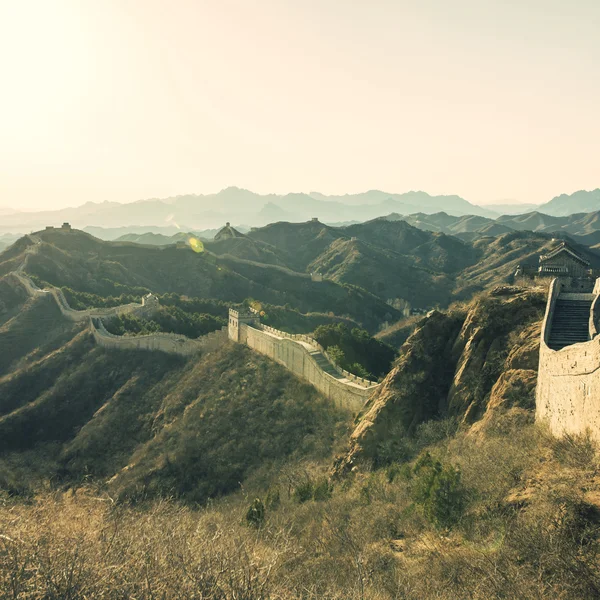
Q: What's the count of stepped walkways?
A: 2